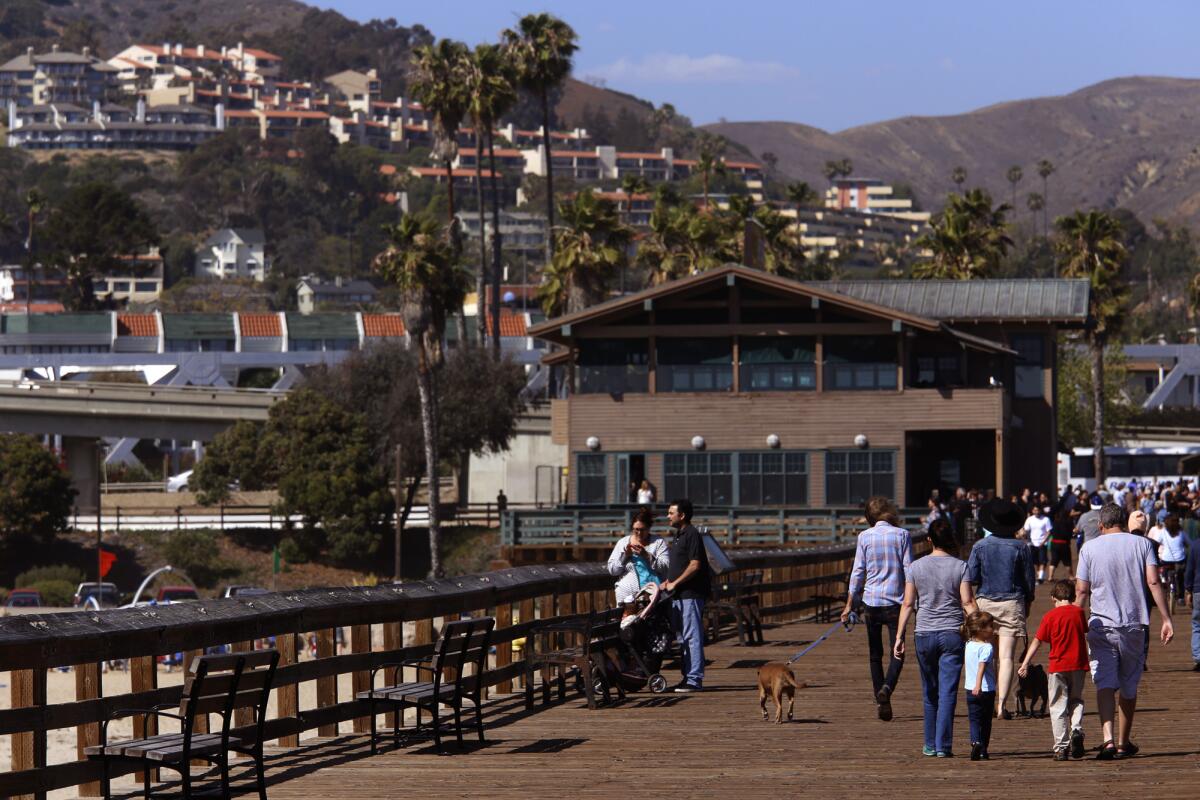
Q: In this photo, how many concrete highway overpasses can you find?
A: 1